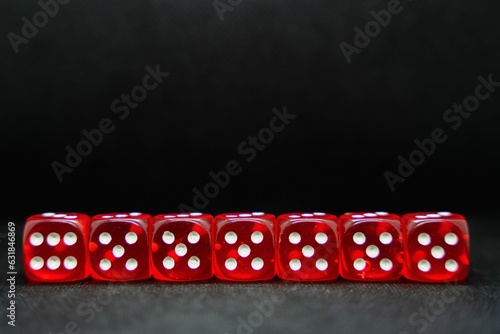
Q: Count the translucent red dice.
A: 7